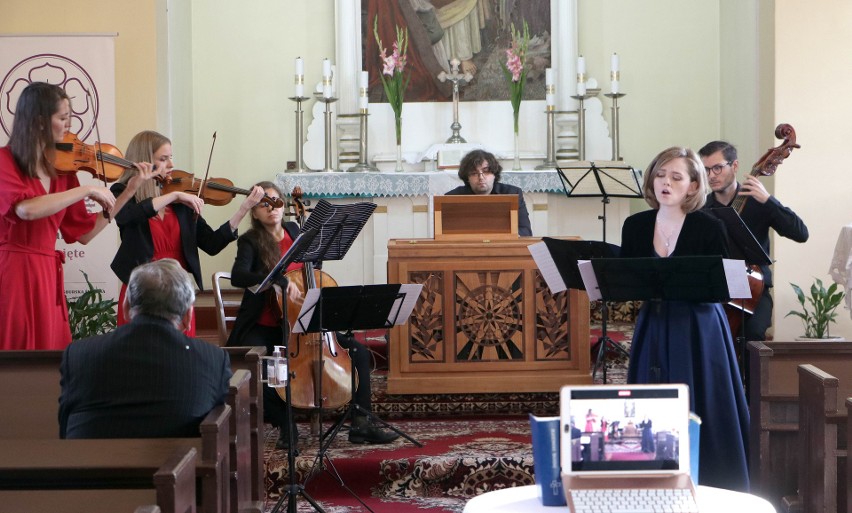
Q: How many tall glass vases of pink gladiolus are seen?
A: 2